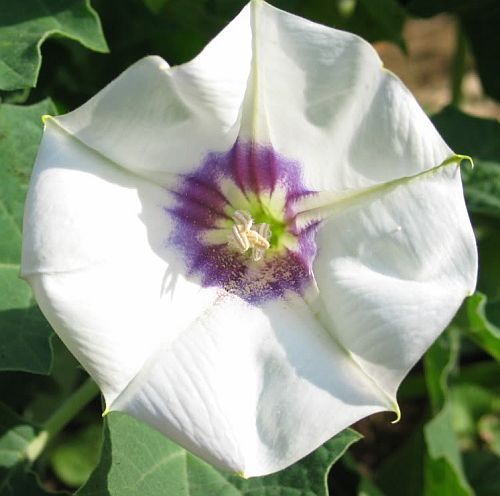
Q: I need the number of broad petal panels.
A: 5